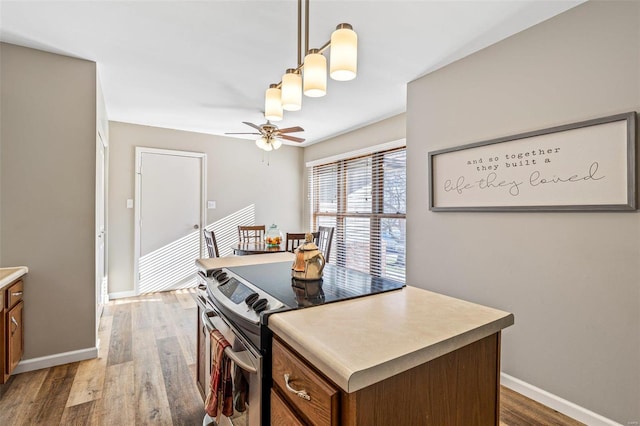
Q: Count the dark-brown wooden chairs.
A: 4